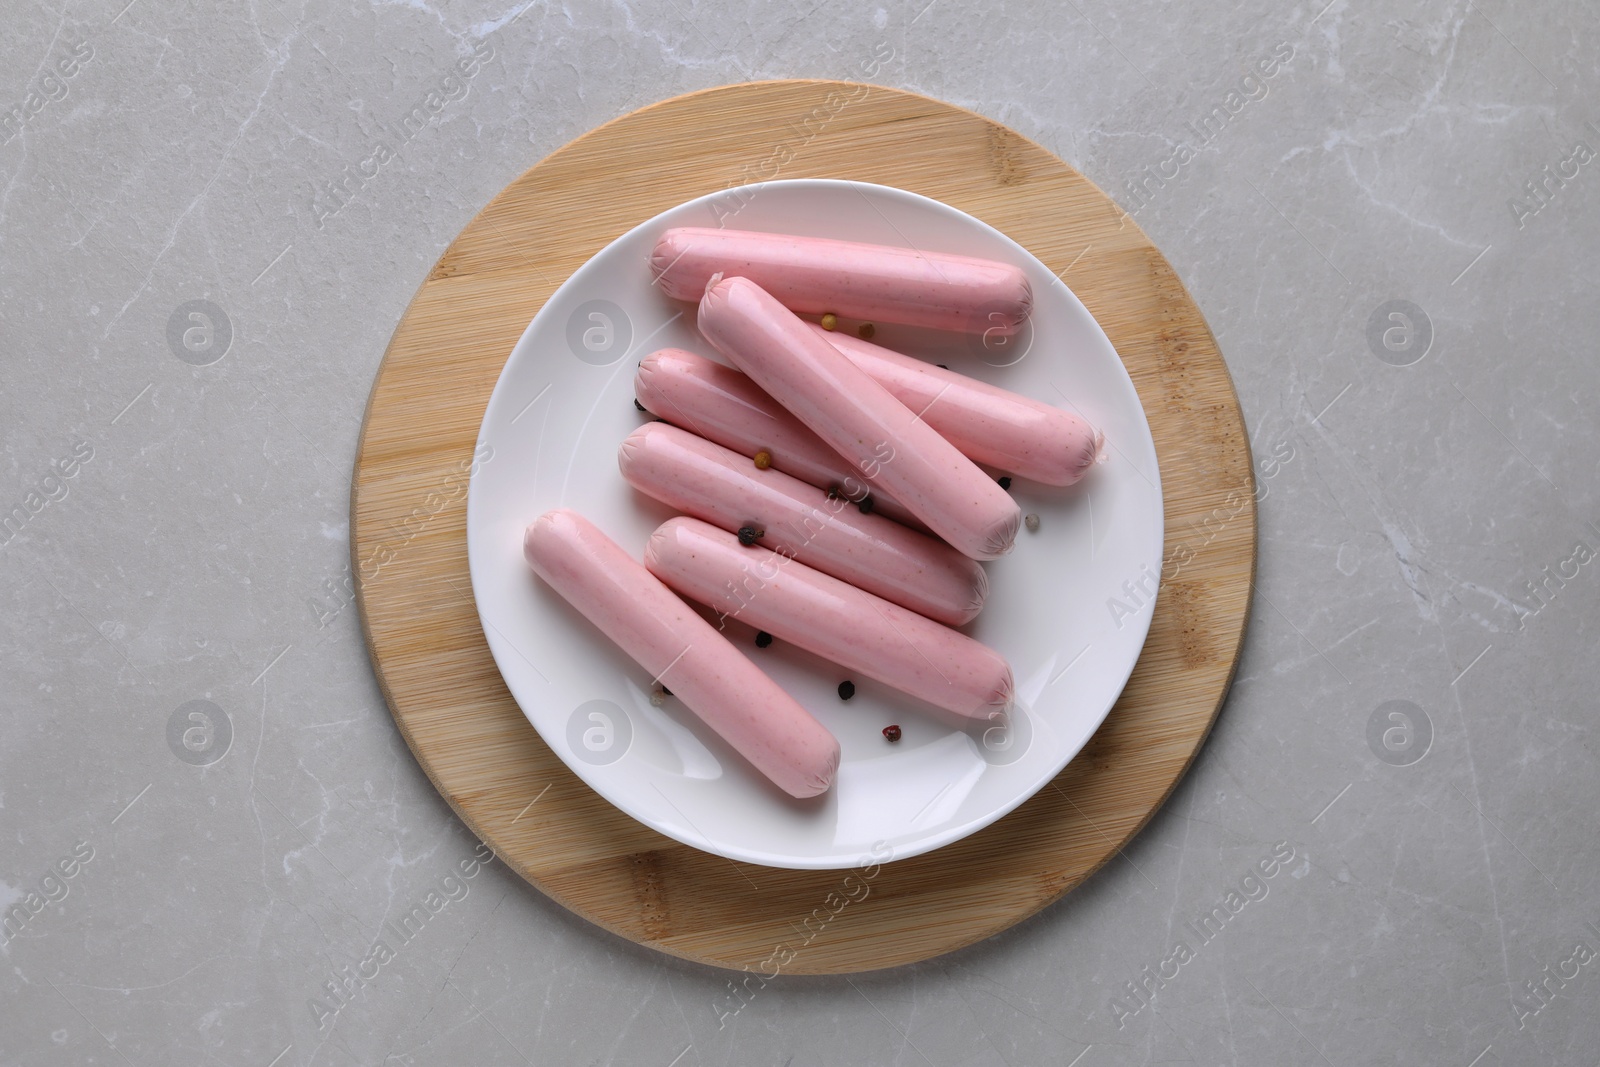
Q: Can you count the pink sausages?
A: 7